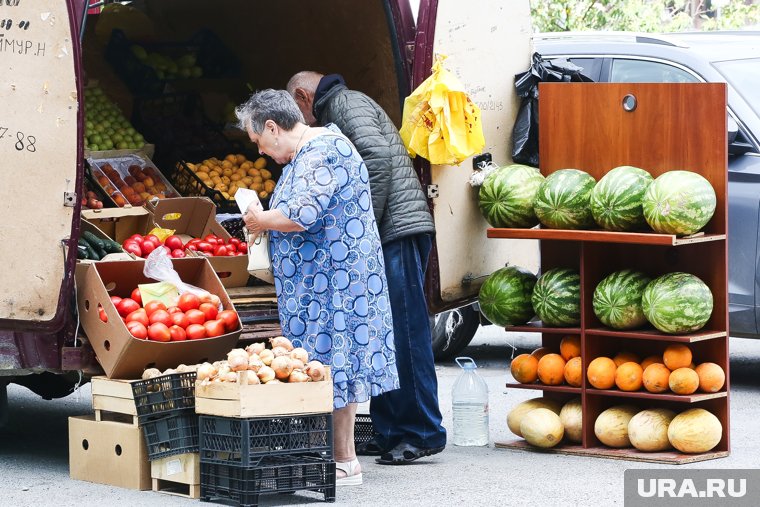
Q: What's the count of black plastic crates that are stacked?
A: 4